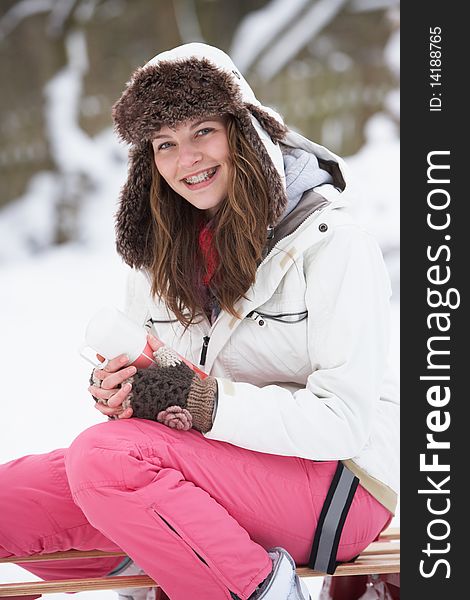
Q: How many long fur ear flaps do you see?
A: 2